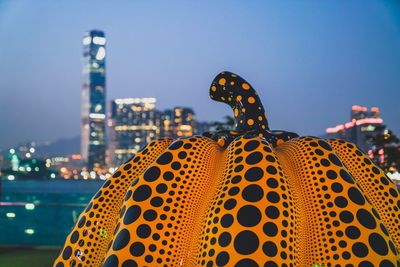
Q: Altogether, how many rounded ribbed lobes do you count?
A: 5